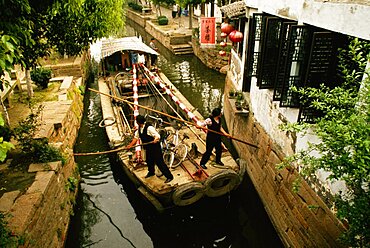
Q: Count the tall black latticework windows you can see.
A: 5